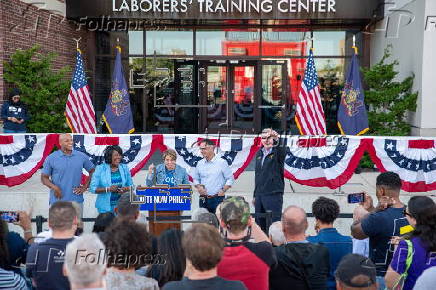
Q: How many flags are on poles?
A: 4